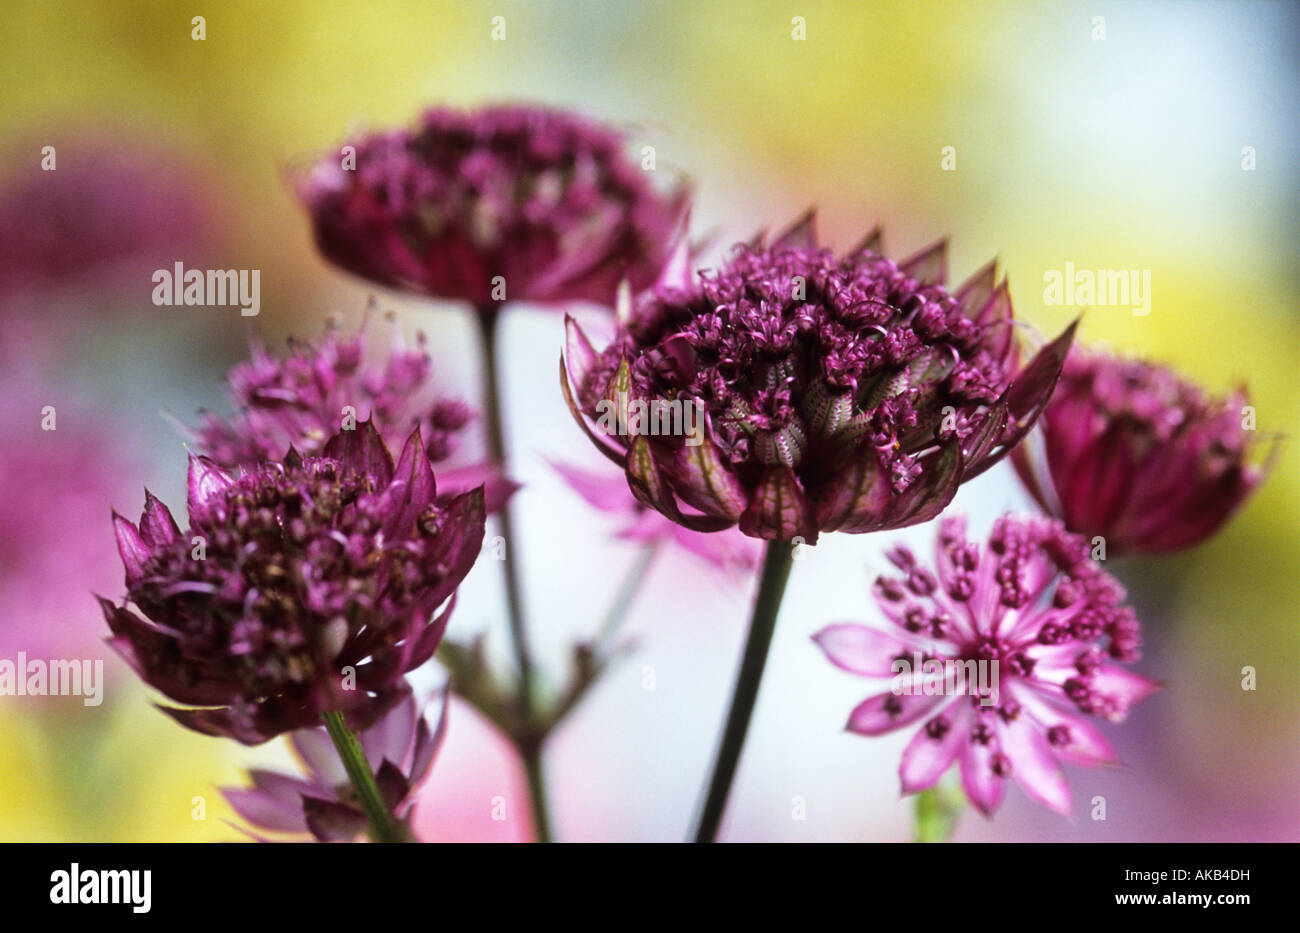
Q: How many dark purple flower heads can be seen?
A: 4